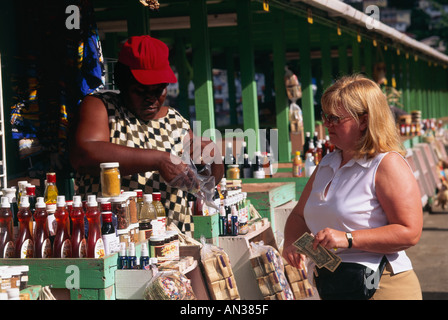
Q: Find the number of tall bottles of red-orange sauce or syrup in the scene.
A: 6